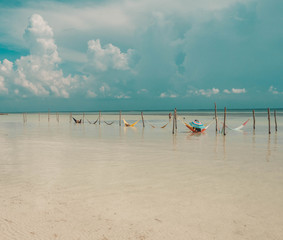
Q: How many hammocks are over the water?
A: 7